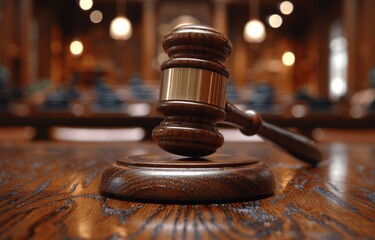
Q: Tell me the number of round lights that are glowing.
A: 8